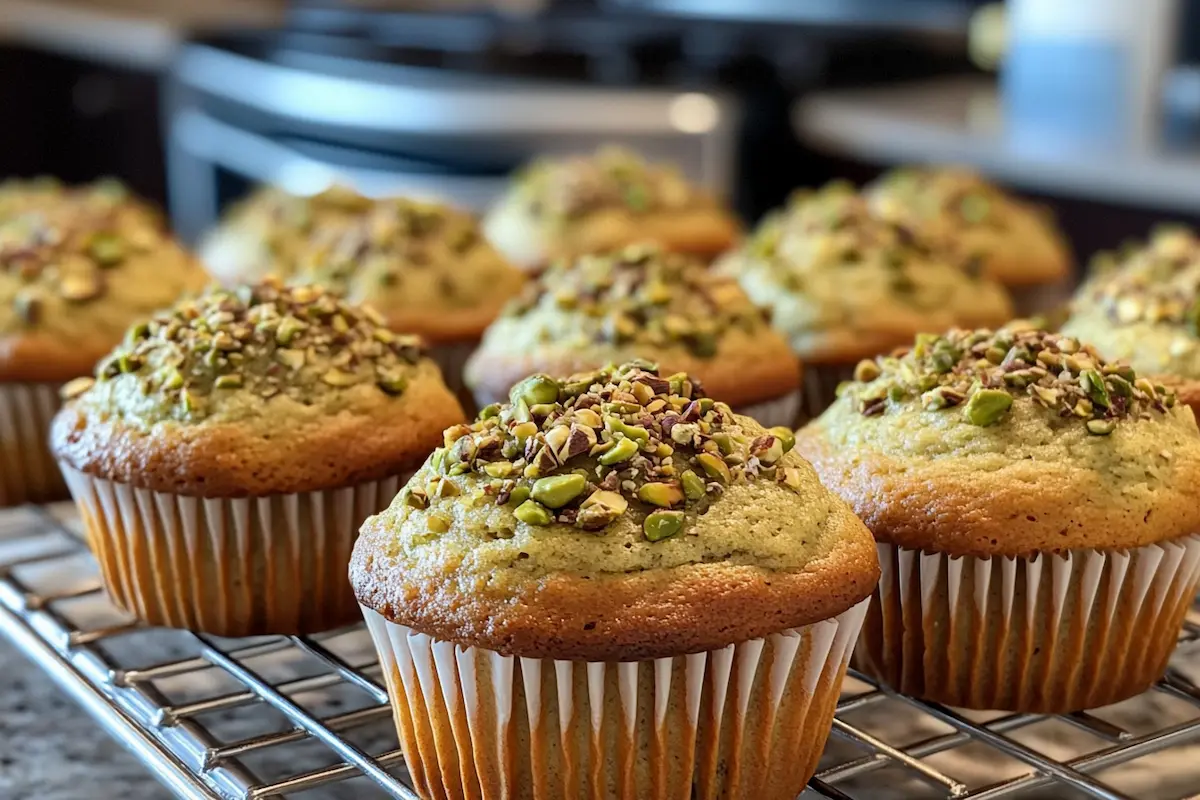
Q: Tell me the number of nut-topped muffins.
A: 11